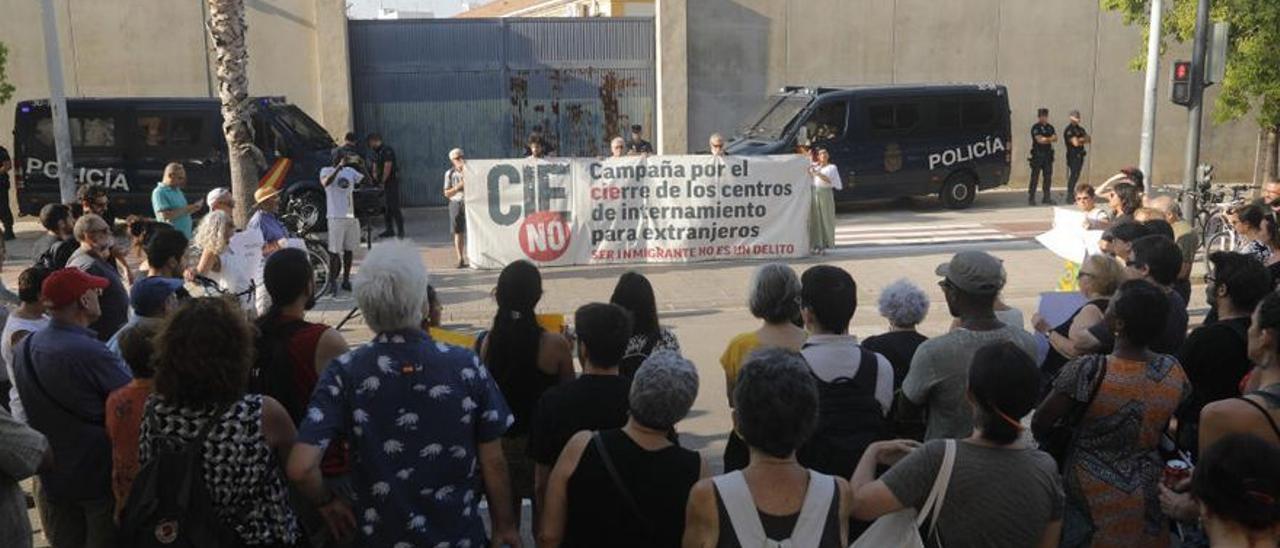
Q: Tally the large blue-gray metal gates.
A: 1